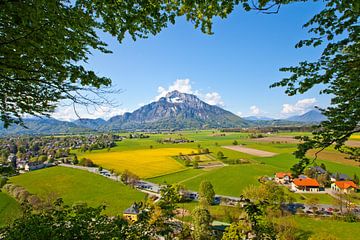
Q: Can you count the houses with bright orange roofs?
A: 3